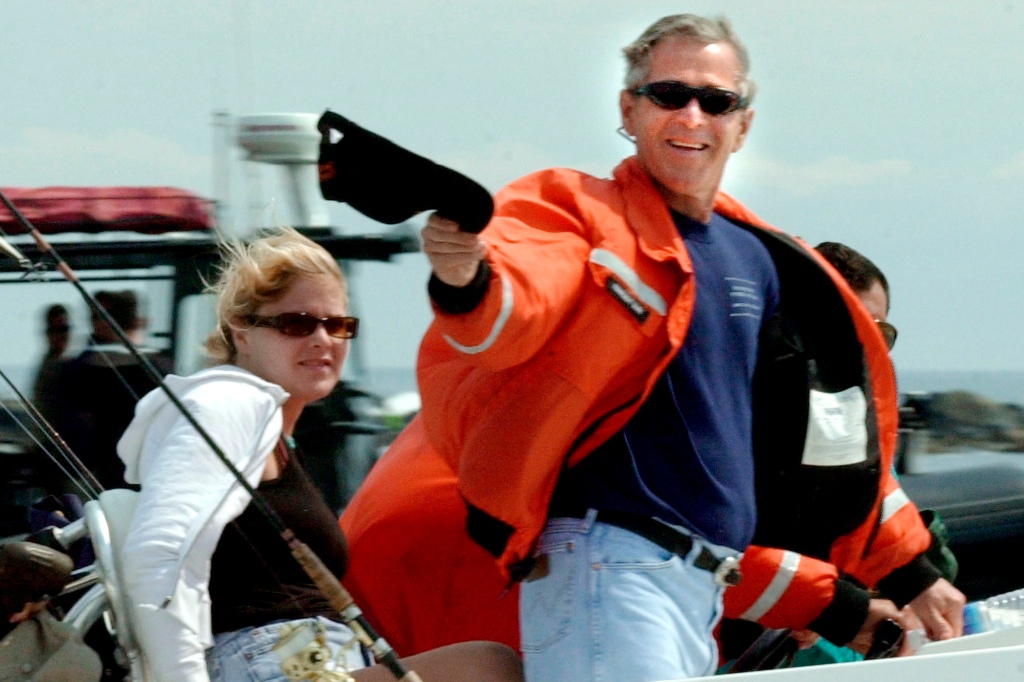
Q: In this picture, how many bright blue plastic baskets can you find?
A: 0